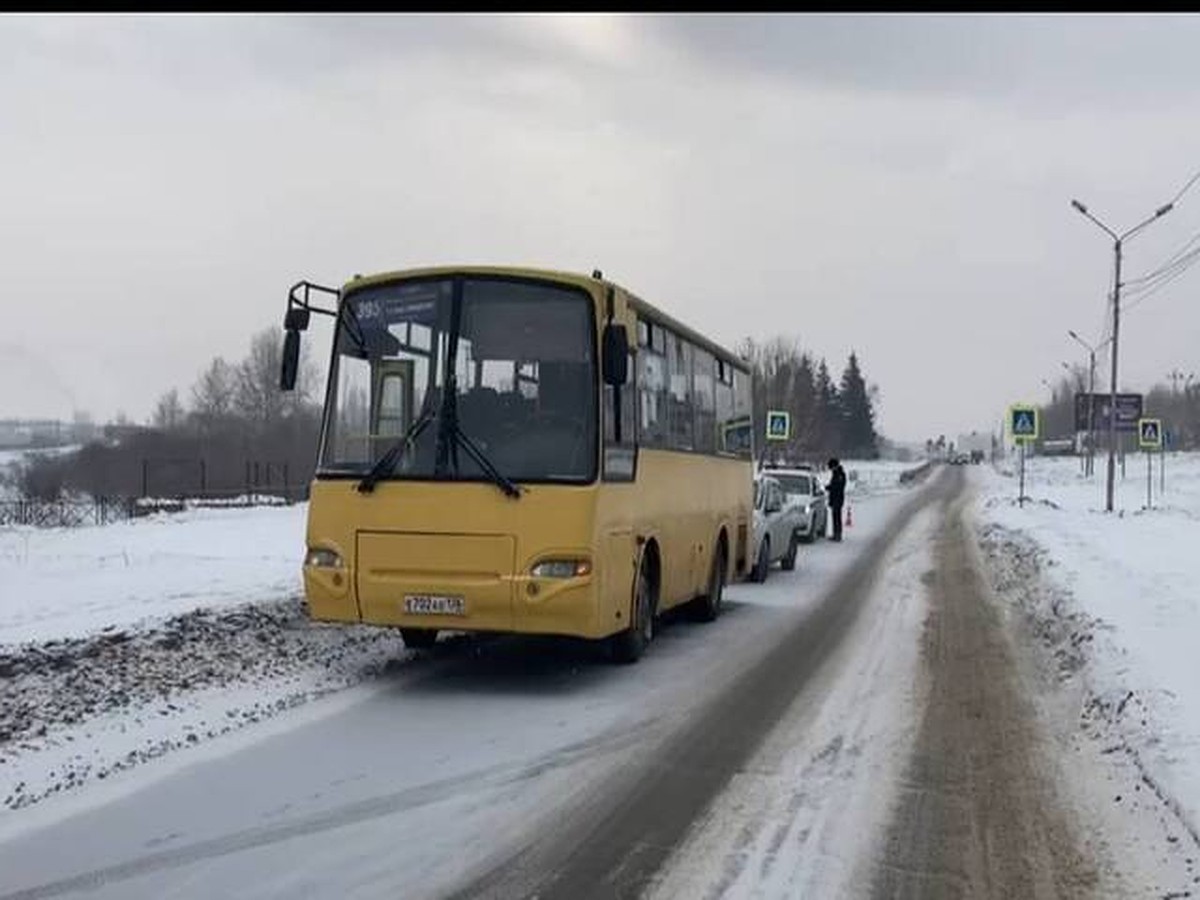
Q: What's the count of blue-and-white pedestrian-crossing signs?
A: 3